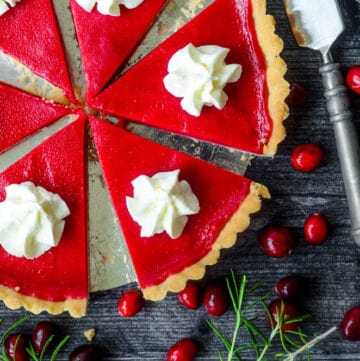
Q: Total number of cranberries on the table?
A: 15